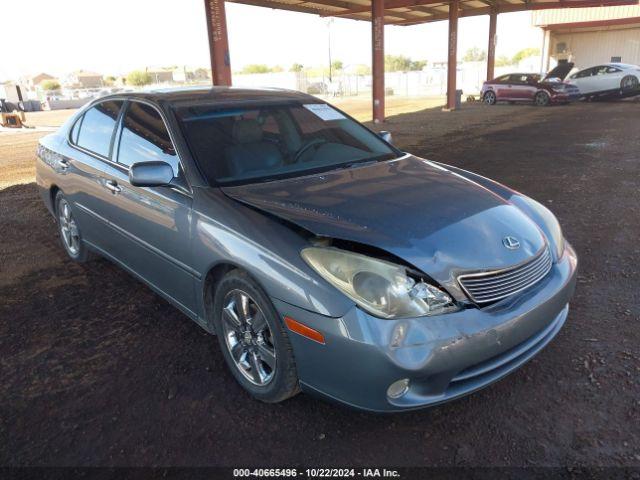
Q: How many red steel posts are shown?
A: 4